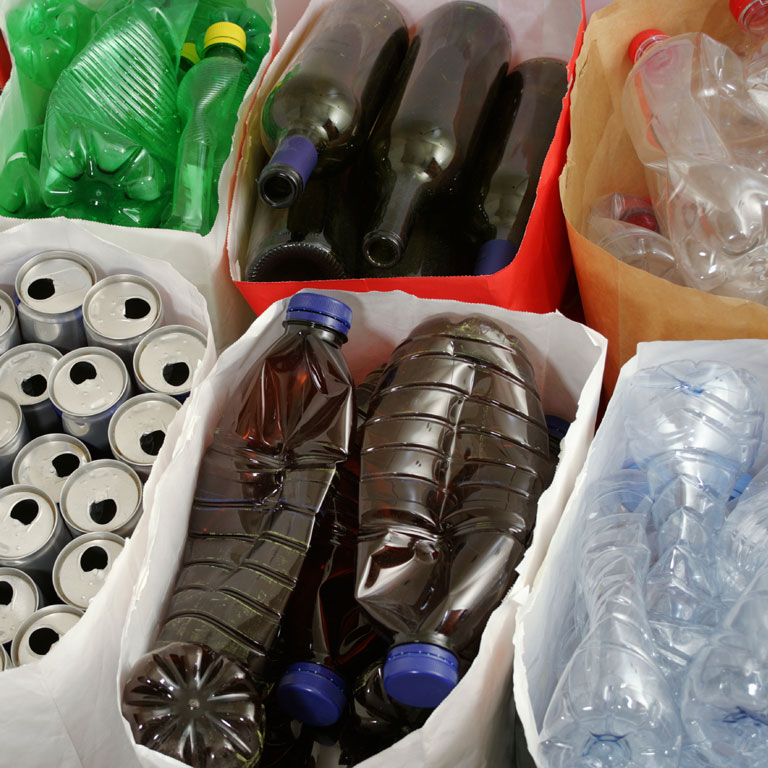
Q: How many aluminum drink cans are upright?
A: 15